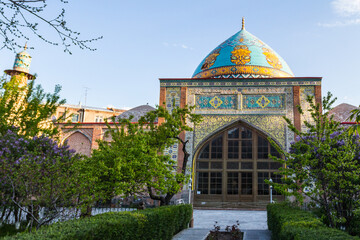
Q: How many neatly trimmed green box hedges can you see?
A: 2